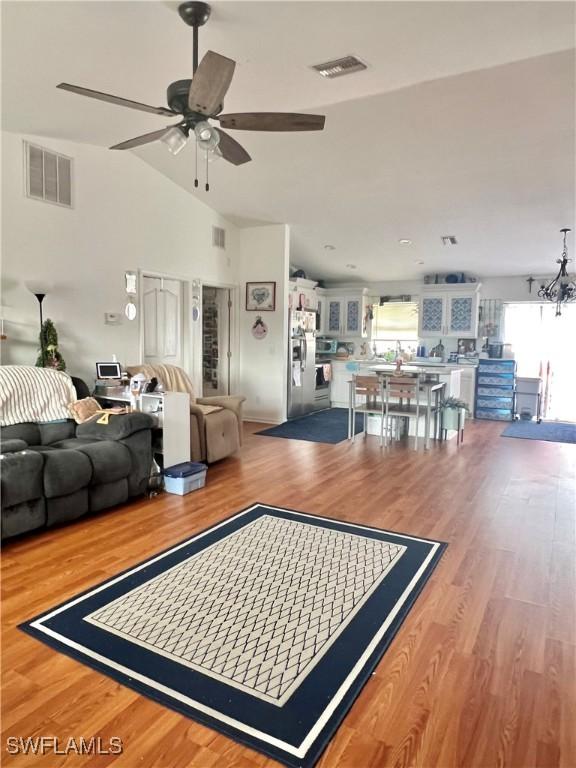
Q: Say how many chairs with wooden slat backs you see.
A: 2